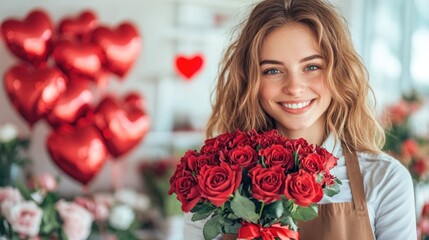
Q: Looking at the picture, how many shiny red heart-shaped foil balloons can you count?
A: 8